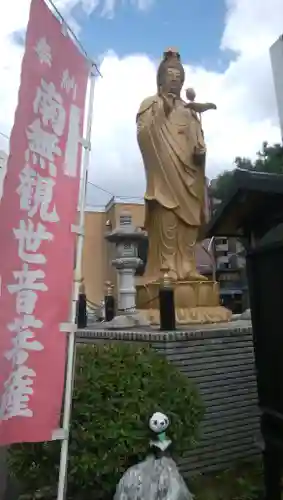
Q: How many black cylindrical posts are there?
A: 3